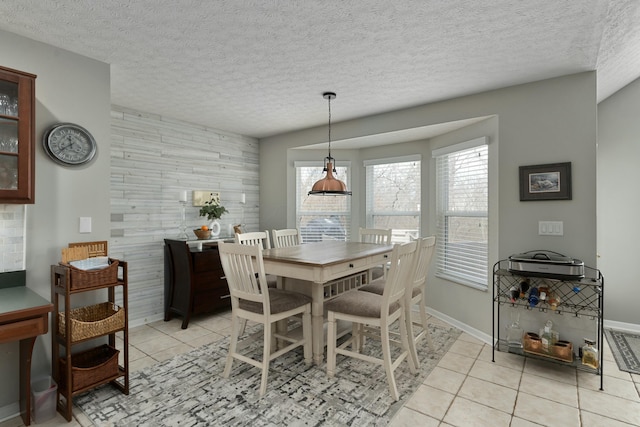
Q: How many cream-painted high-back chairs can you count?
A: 6